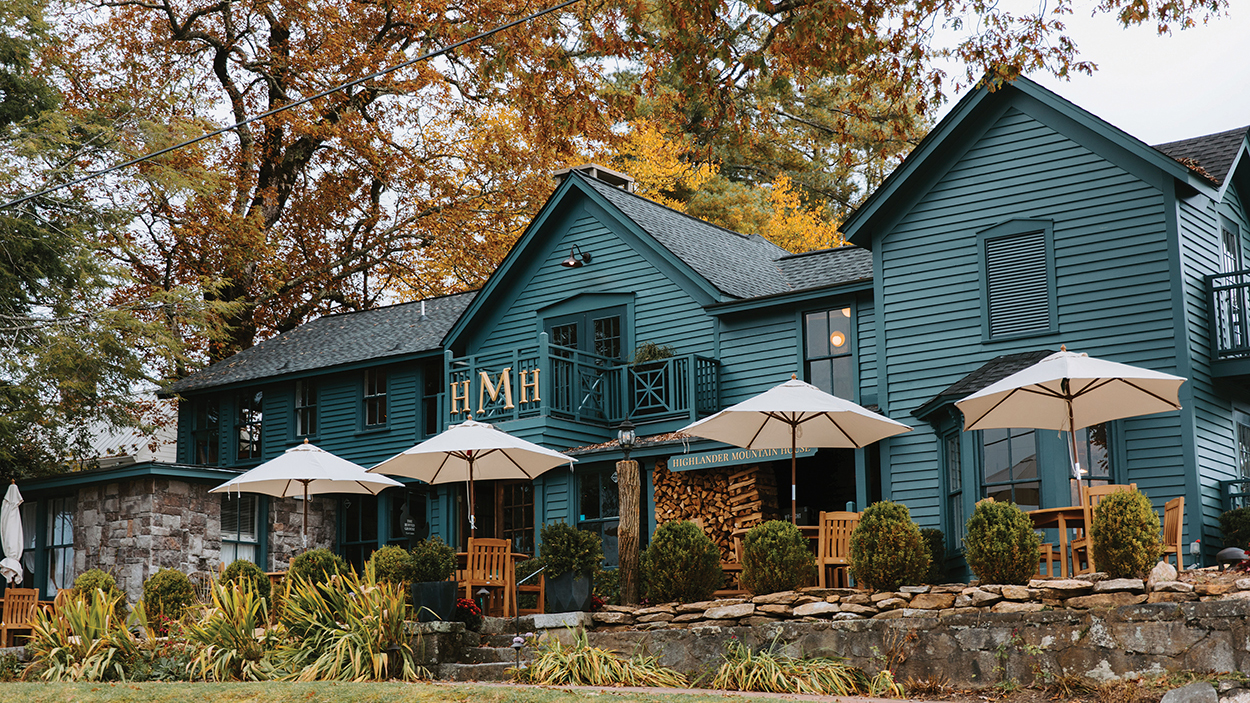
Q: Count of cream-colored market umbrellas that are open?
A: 4